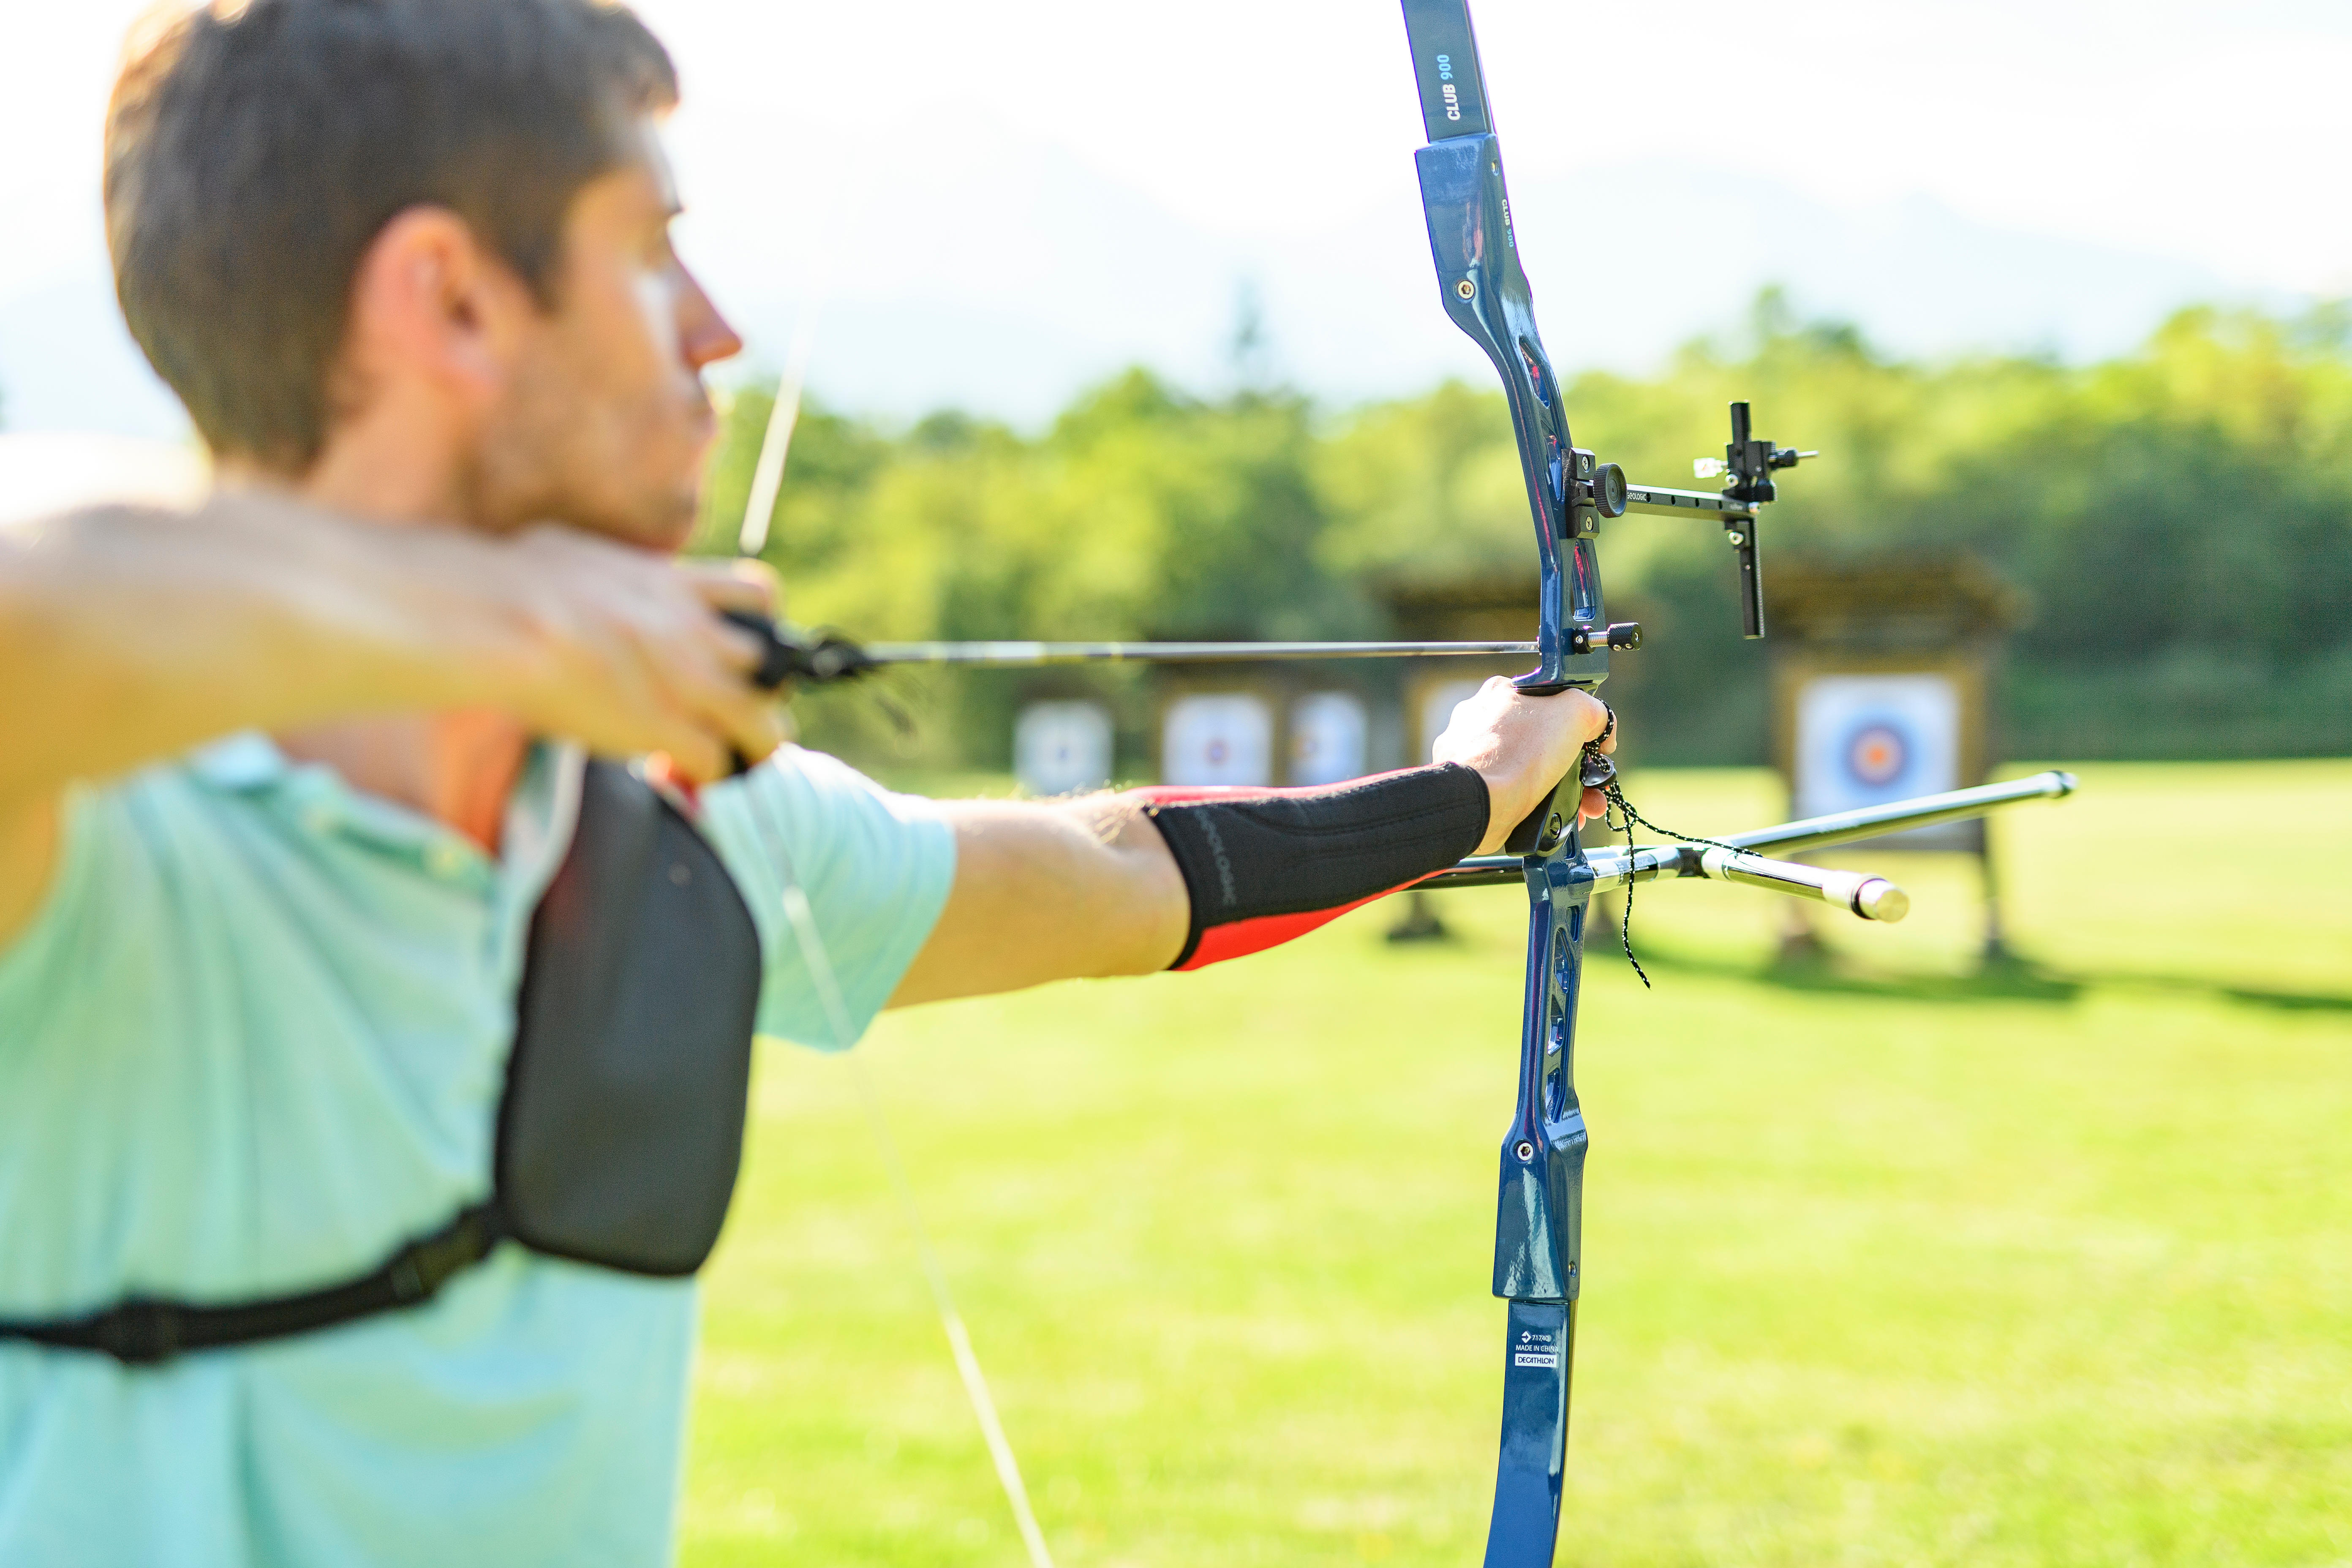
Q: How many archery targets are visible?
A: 5